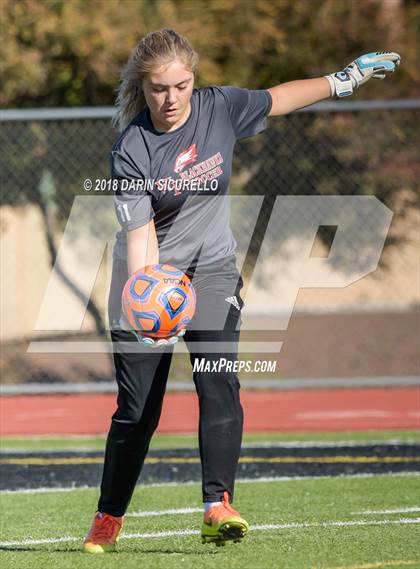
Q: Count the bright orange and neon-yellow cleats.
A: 2